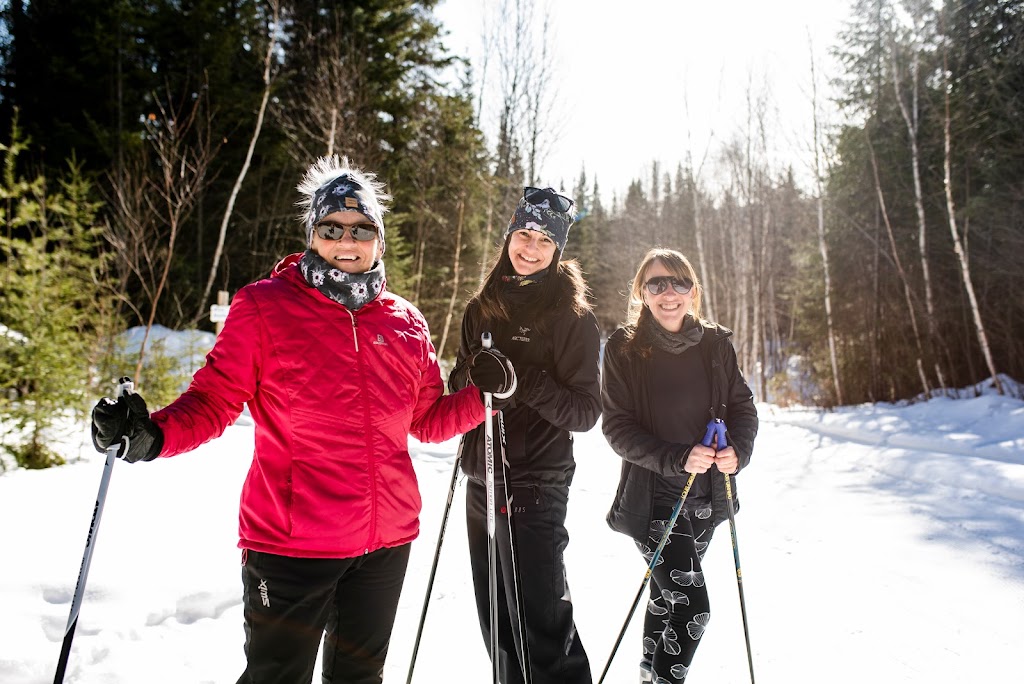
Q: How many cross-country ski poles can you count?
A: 6